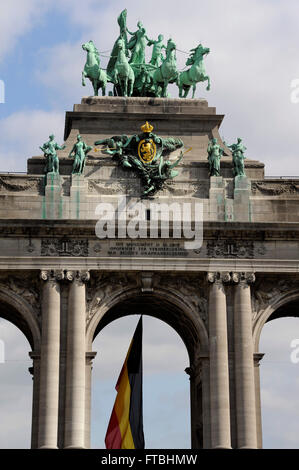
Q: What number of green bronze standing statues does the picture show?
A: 4